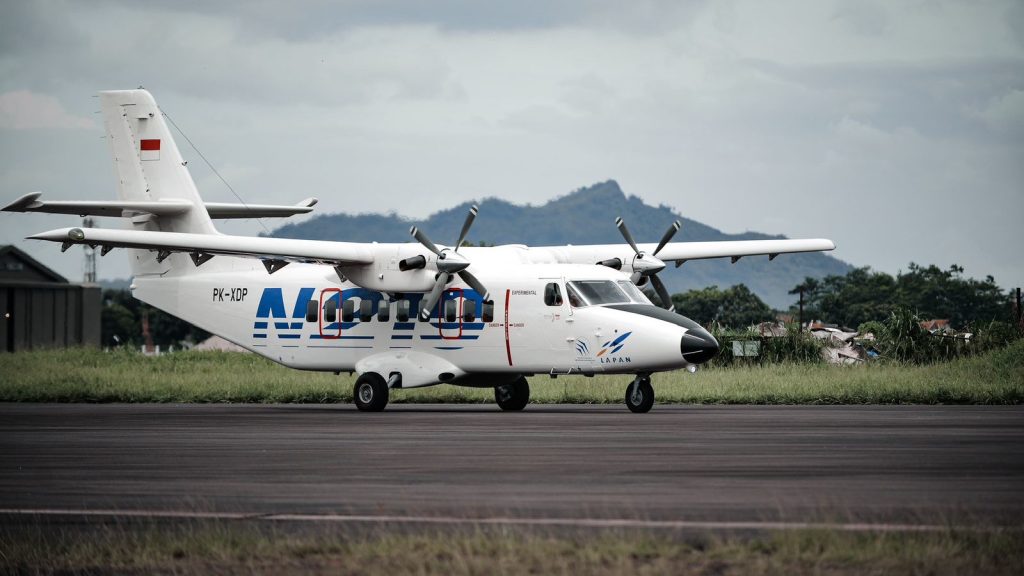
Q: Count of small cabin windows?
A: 10